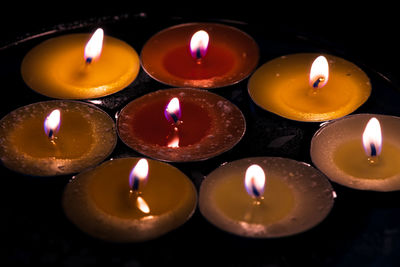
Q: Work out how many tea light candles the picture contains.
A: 8